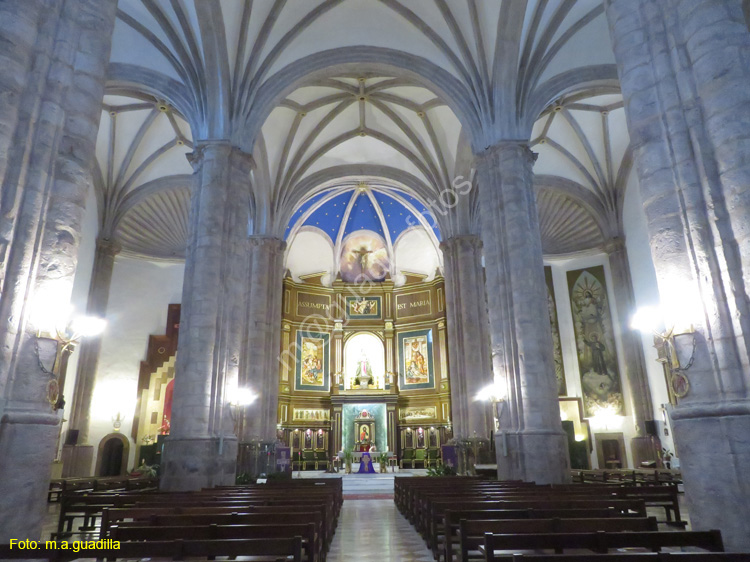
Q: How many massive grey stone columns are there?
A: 6